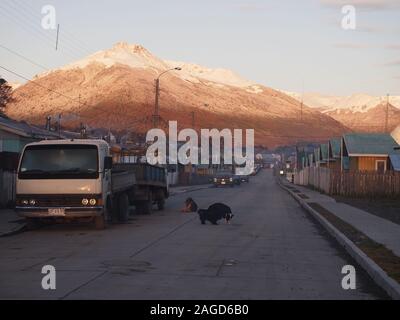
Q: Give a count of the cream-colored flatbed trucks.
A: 1